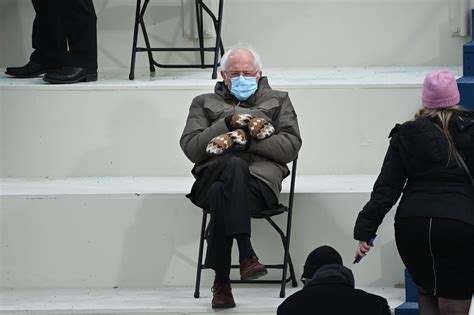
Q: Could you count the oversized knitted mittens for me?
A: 2